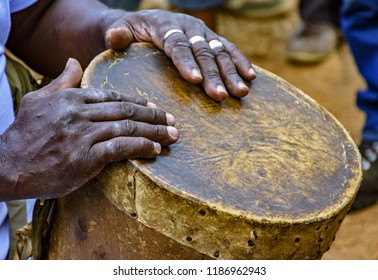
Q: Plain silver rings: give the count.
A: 3